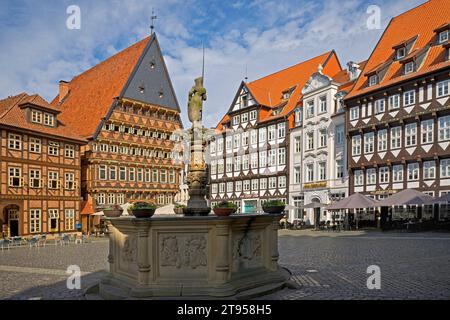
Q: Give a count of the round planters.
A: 5